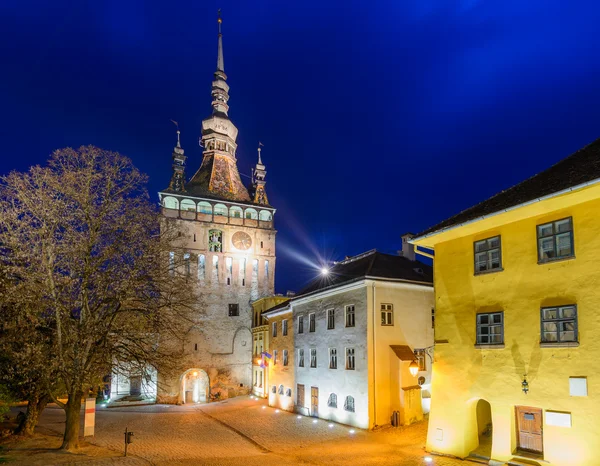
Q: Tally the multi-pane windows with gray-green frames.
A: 4